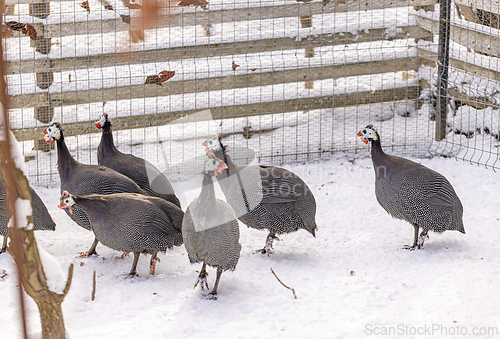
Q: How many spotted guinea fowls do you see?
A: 7